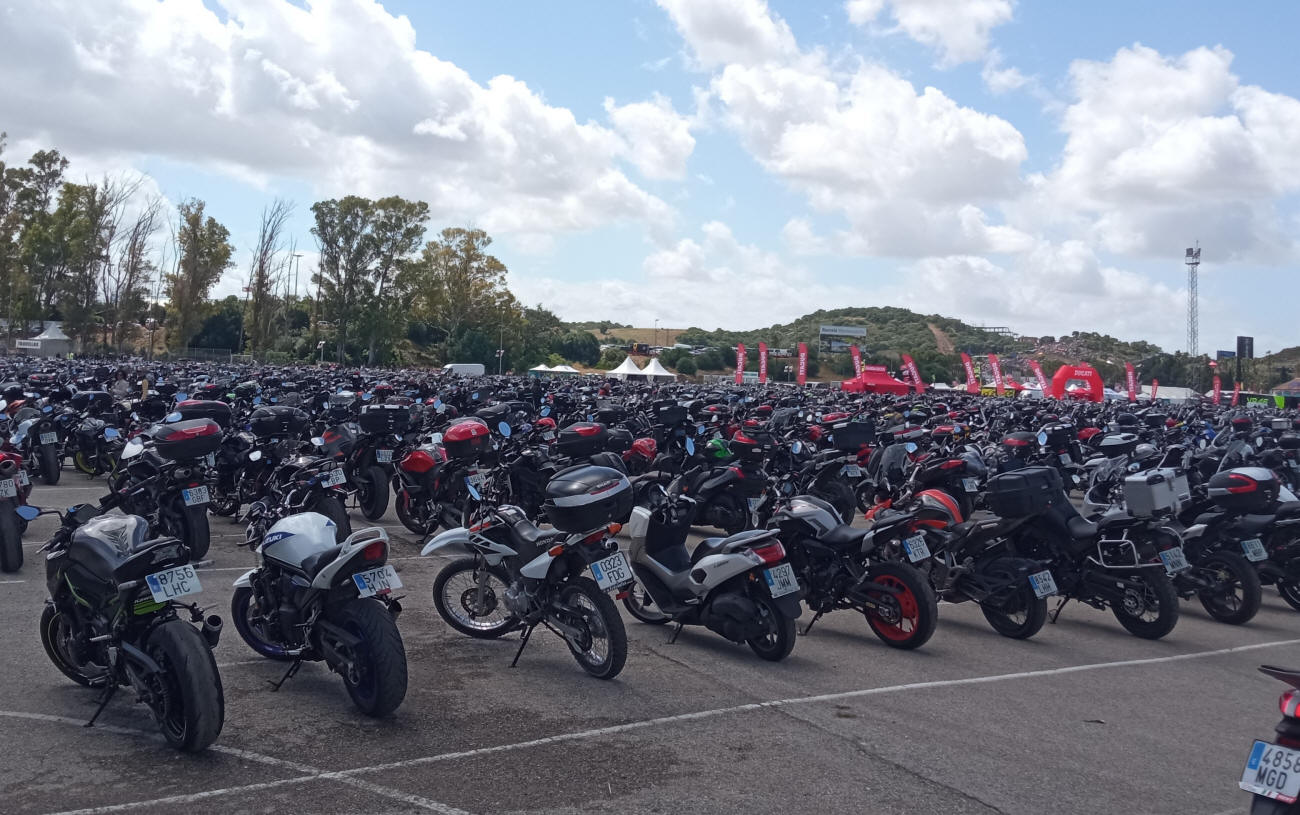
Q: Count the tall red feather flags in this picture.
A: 12